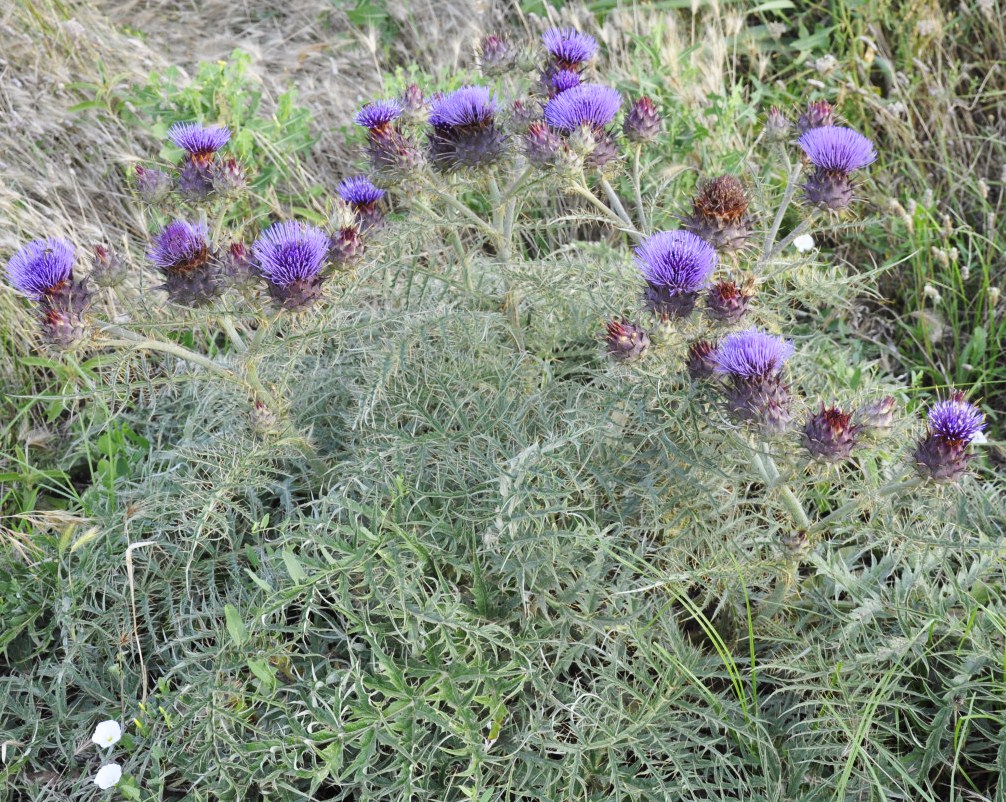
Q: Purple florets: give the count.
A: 14